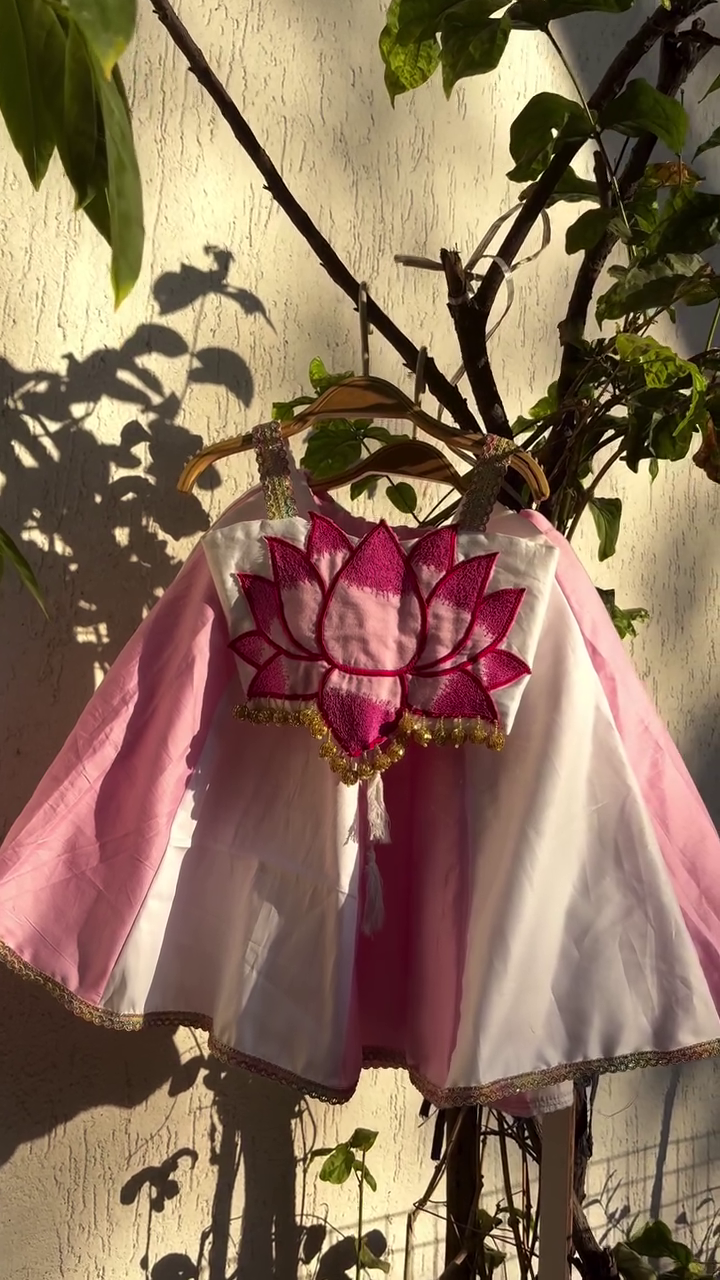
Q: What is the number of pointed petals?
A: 12